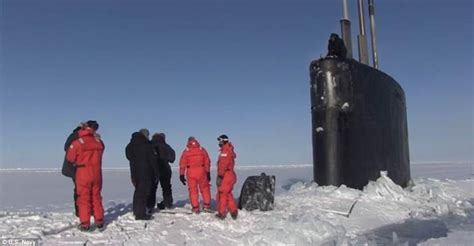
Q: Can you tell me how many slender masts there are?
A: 3